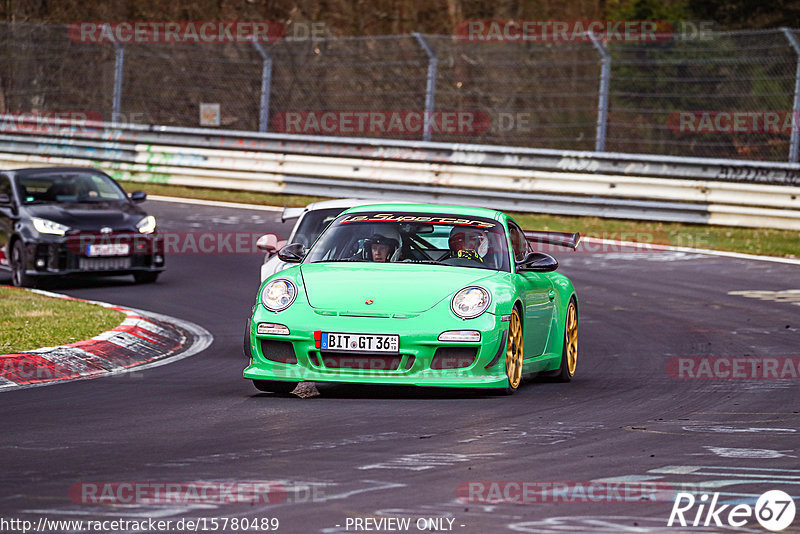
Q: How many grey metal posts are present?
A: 5